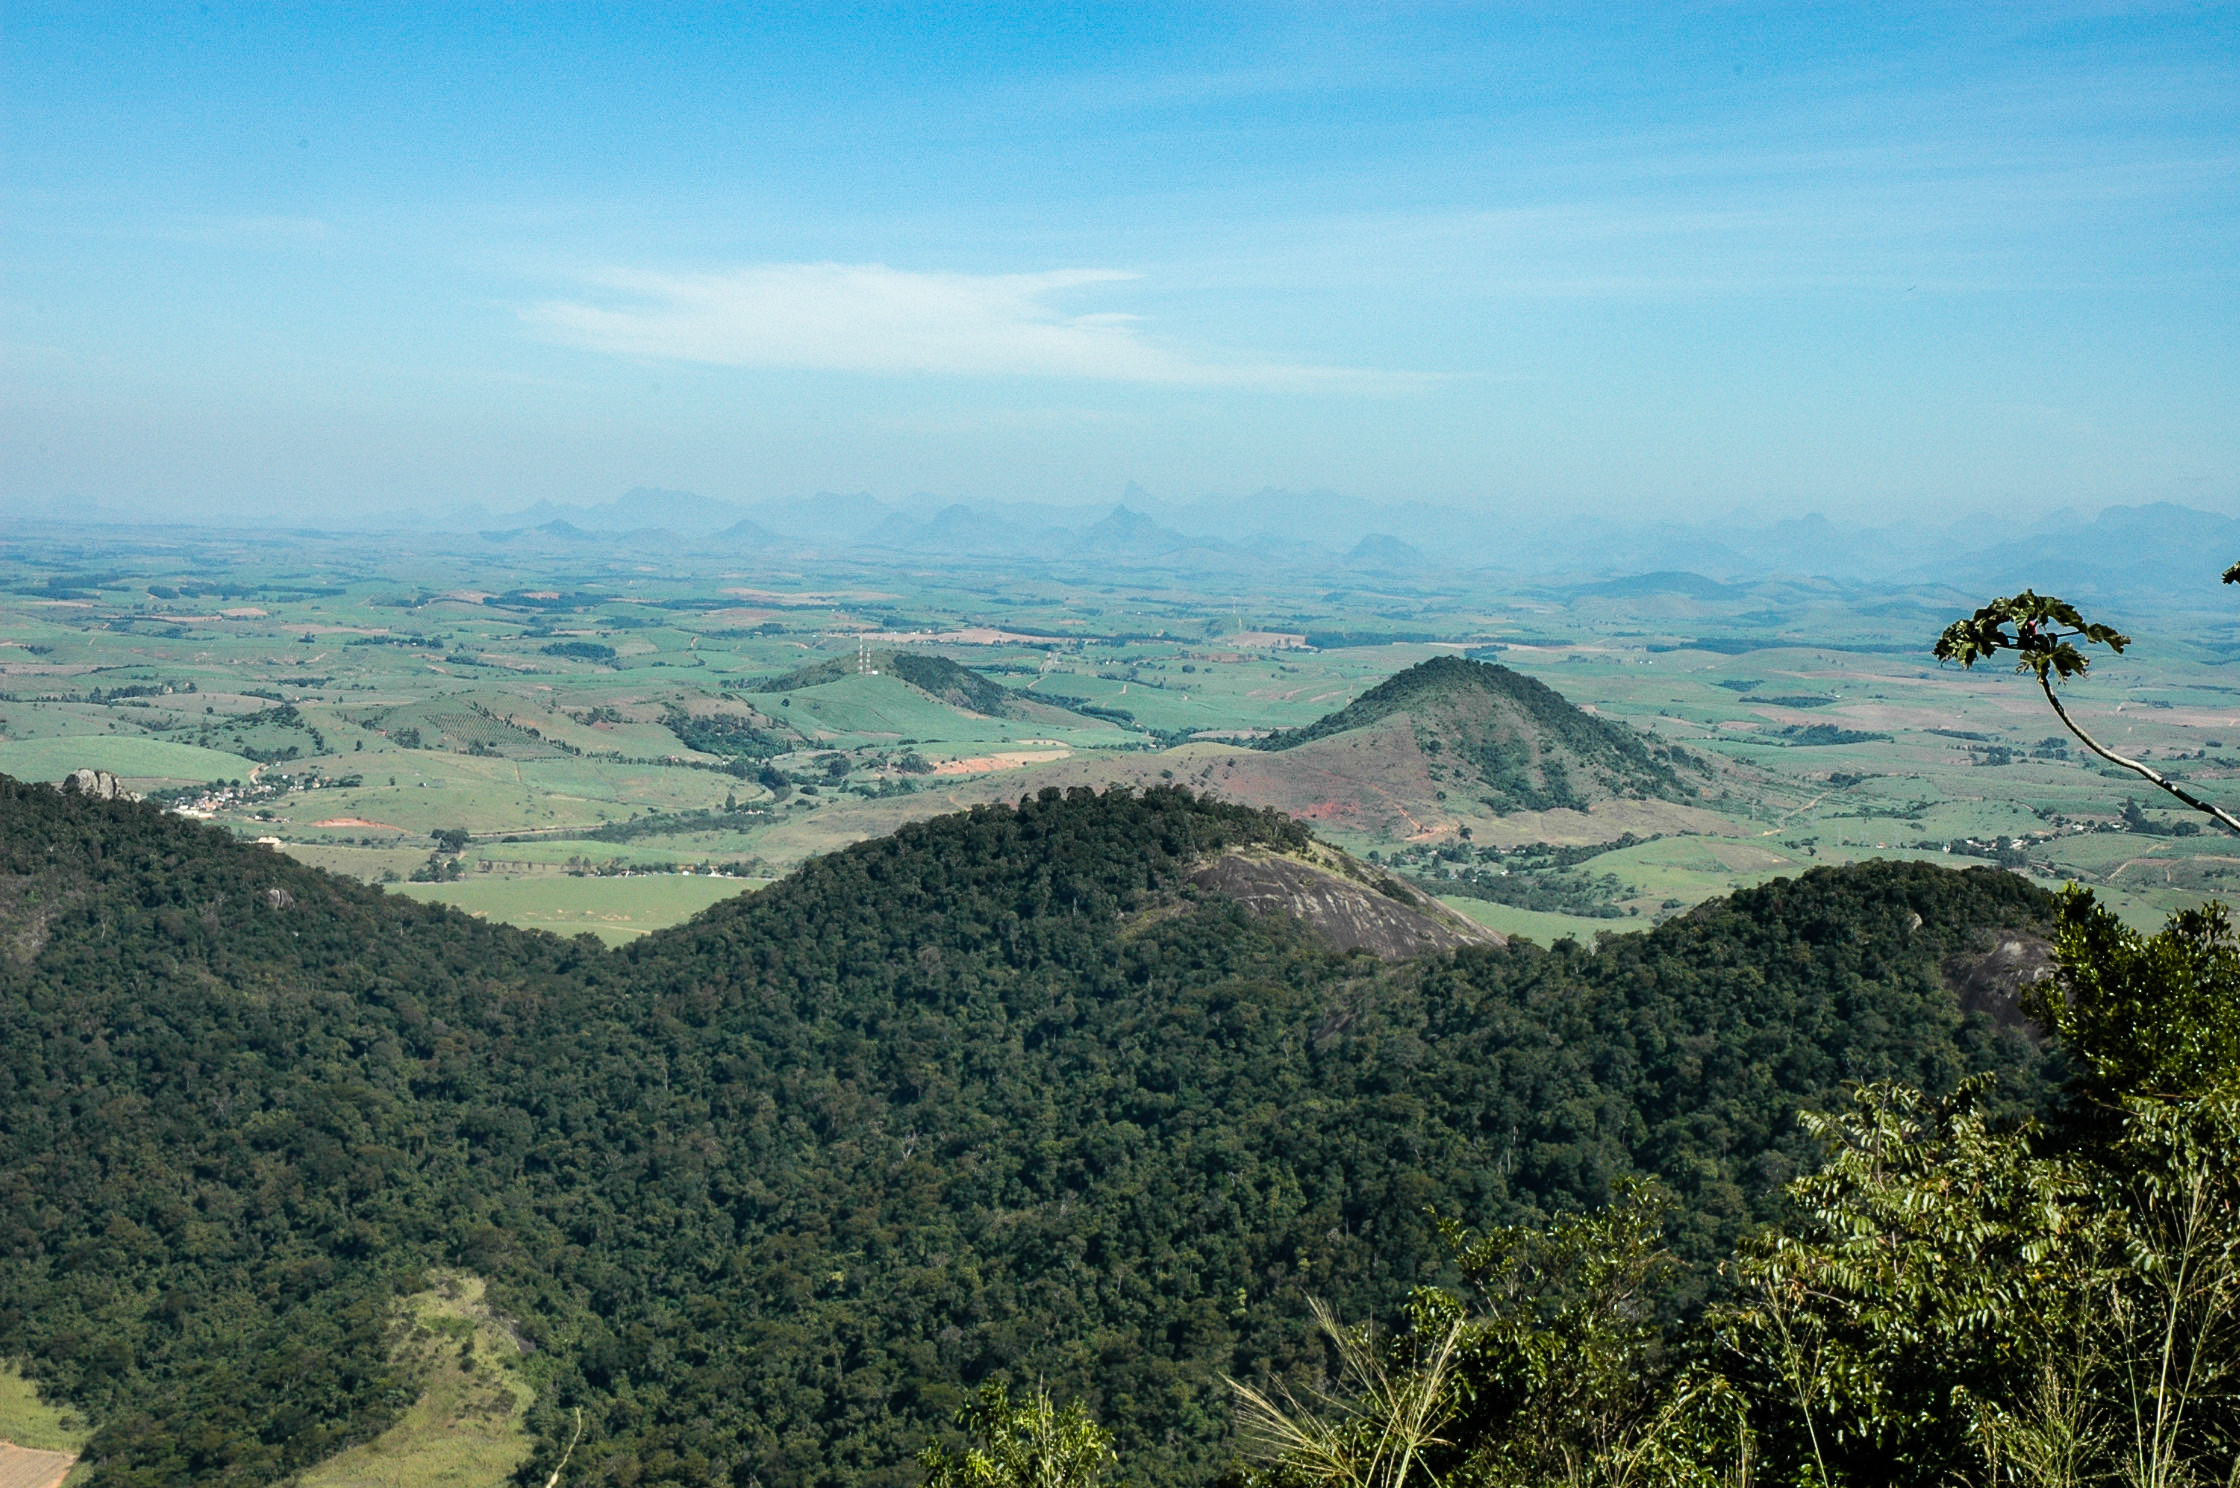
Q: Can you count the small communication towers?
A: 2